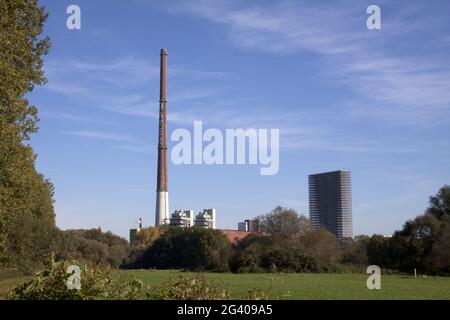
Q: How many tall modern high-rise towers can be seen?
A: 1